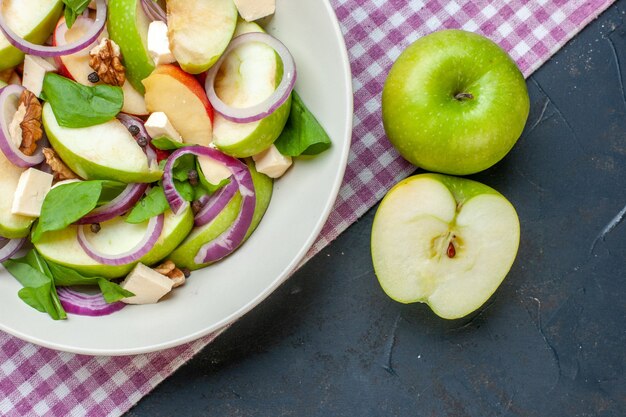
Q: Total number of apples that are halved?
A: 1